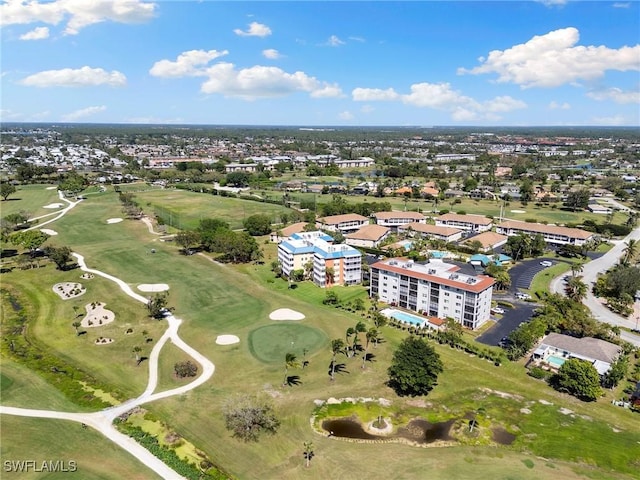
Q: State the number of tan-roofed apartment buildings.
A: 8